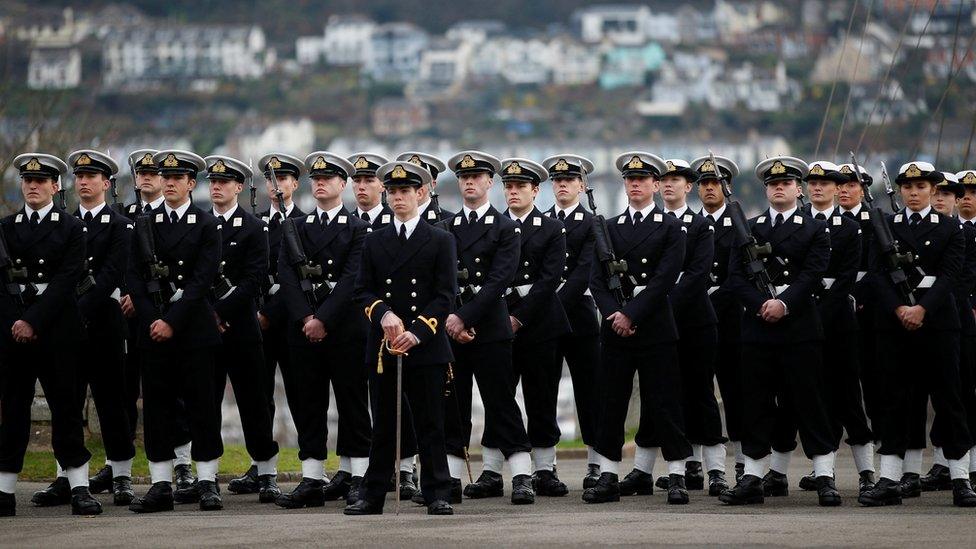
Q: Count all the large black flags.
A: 0